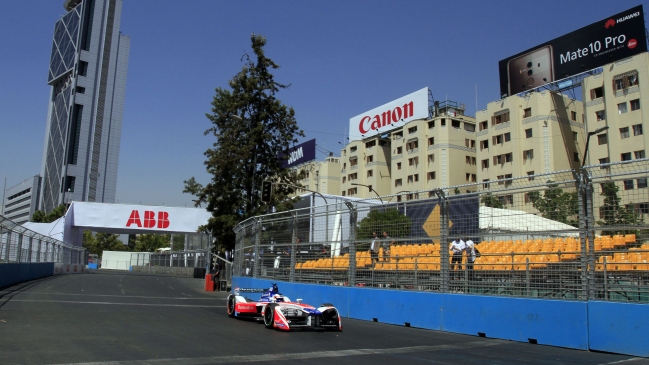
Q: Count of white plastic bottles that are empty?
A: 0